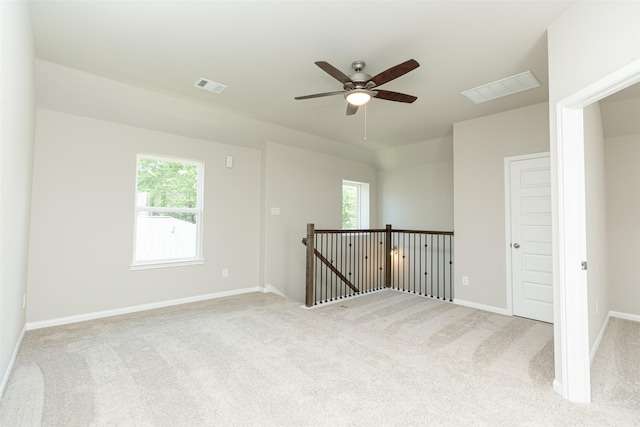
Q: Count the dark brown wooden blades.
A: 5